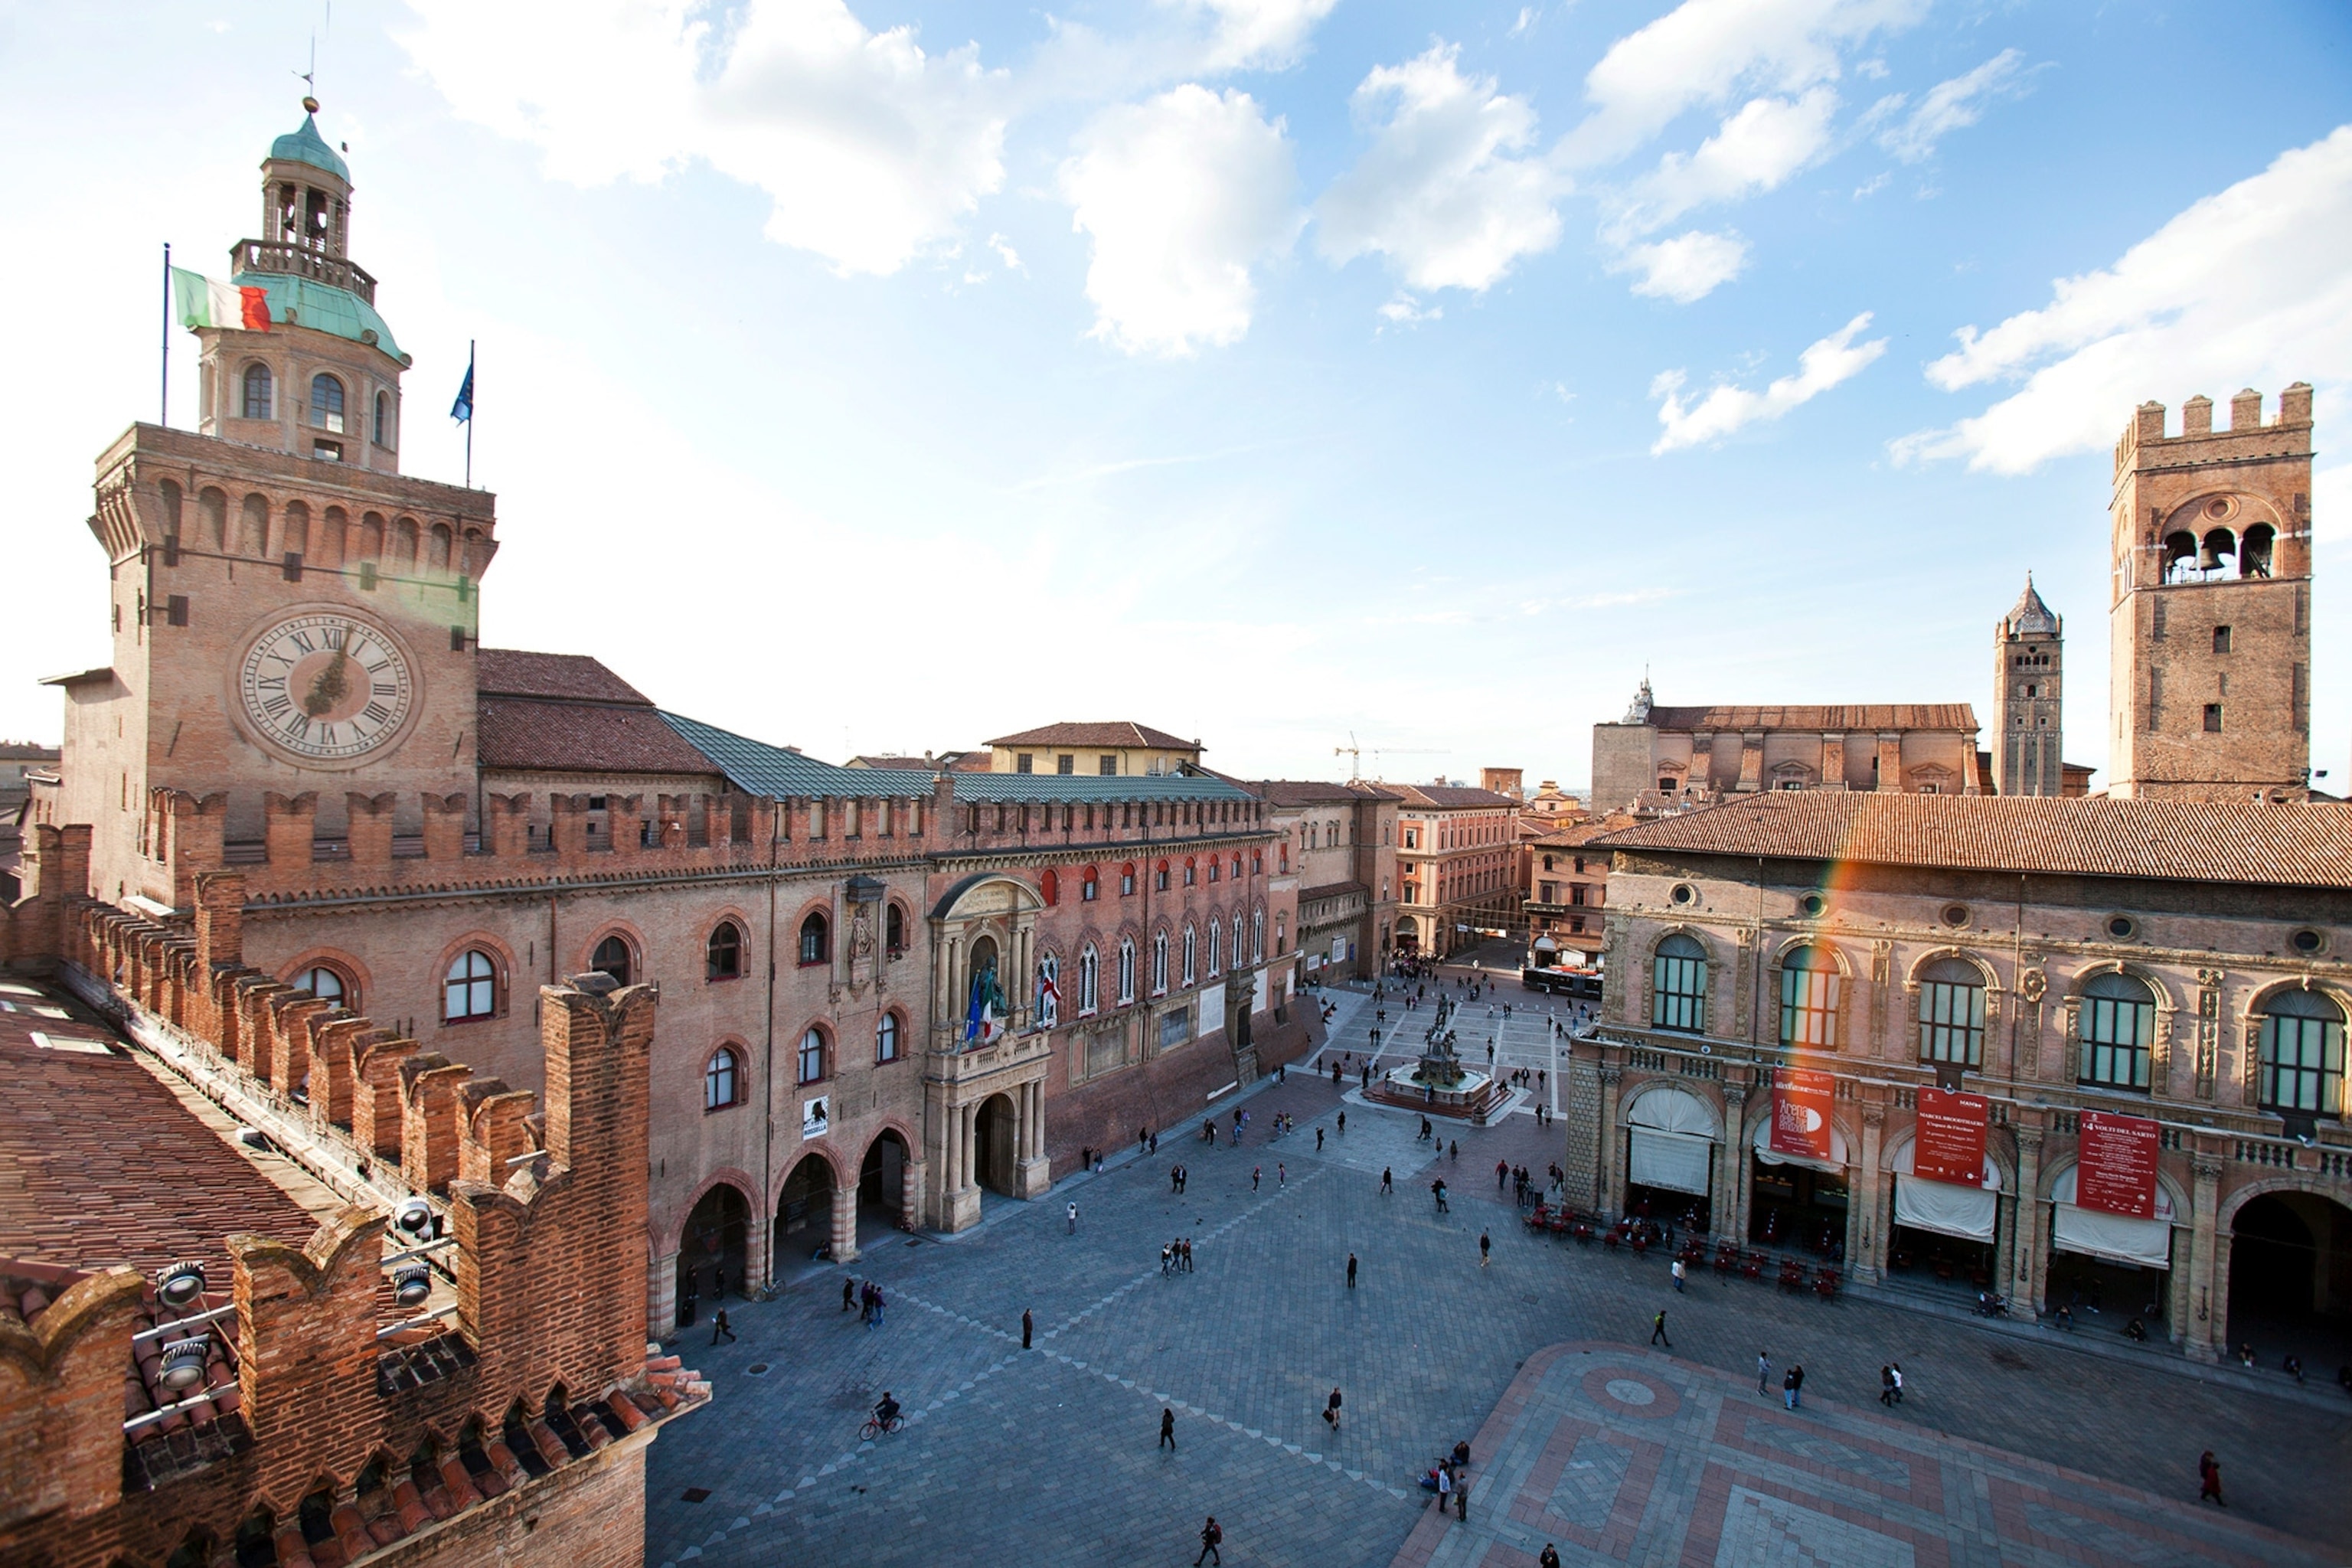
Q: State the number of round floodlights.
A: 4